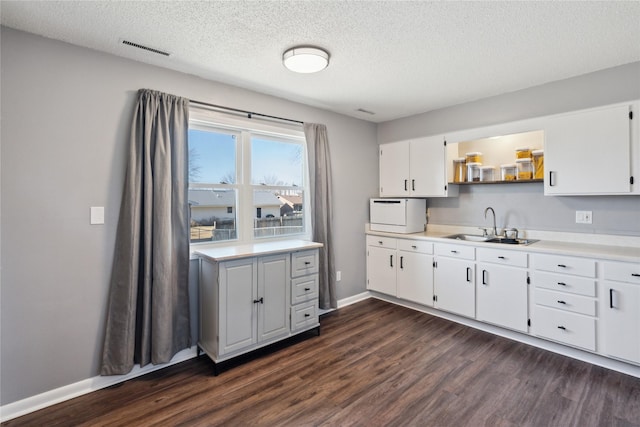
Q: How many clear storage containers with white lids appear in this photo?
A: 8